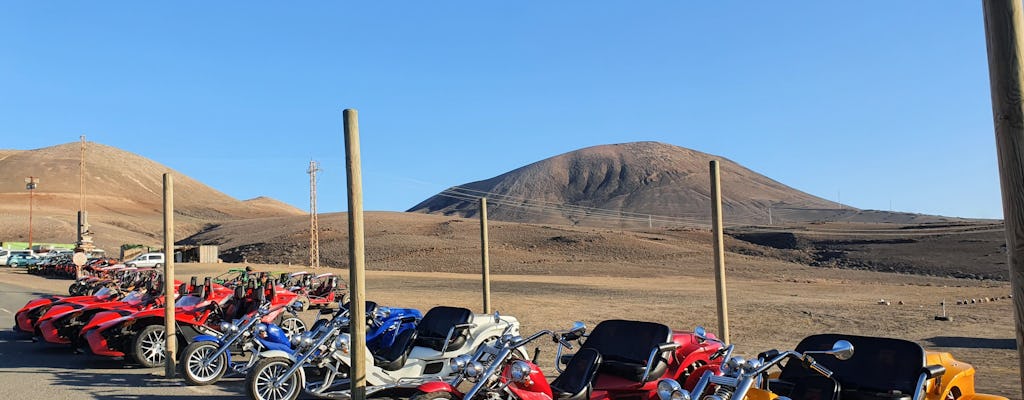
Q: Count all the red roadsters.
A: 3